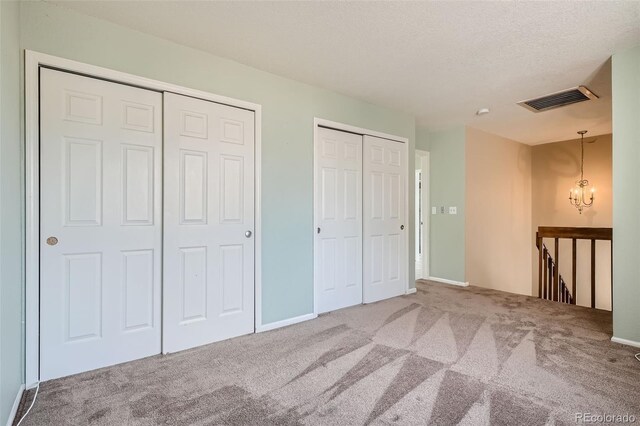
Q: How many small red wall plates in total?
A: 0